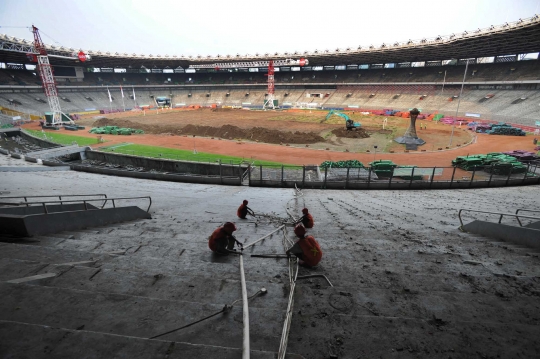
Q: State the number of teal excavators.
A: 1